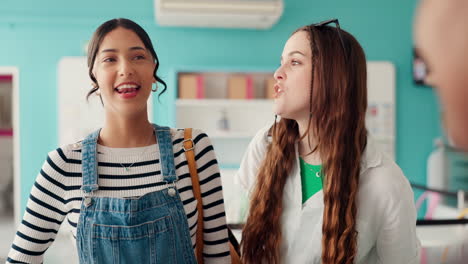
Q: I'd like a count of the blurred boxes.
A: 3